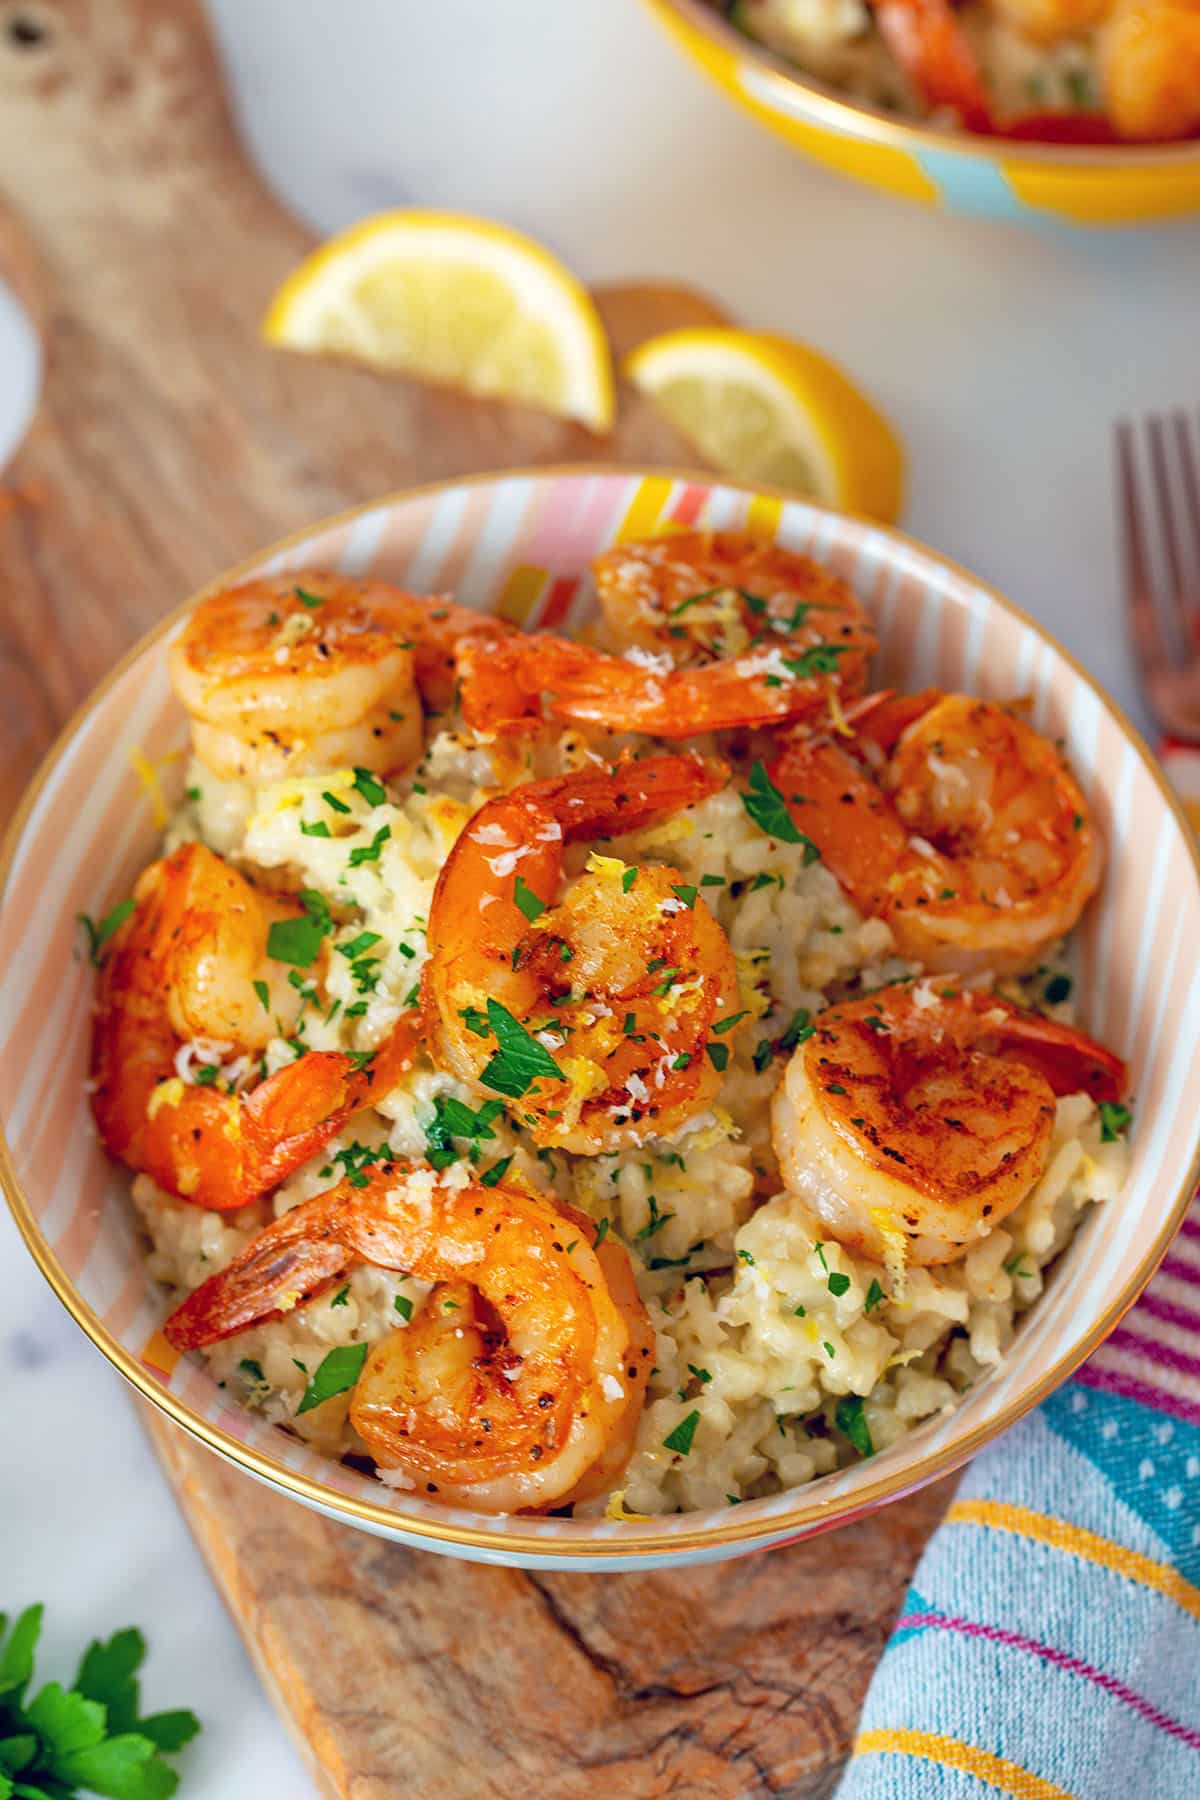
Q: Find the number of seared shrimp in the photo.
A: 7